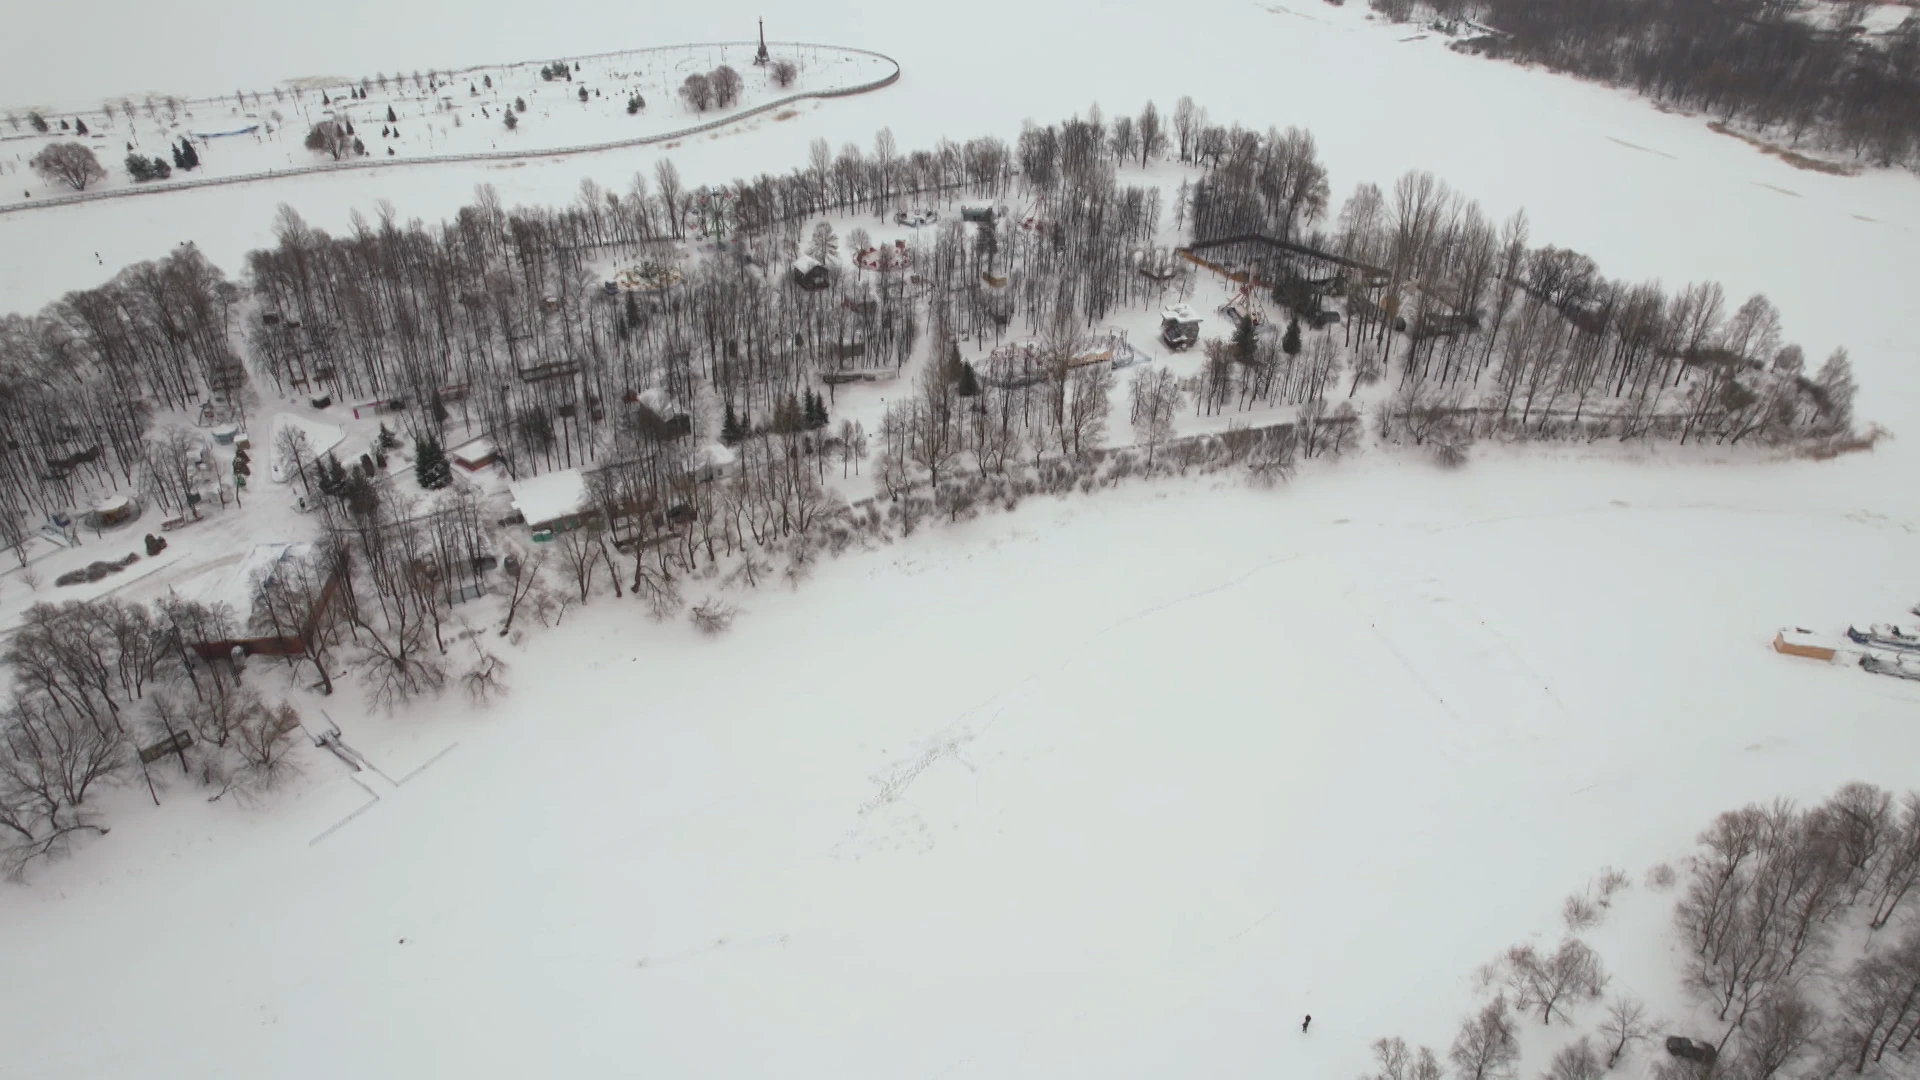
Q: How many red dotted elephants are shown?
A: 0